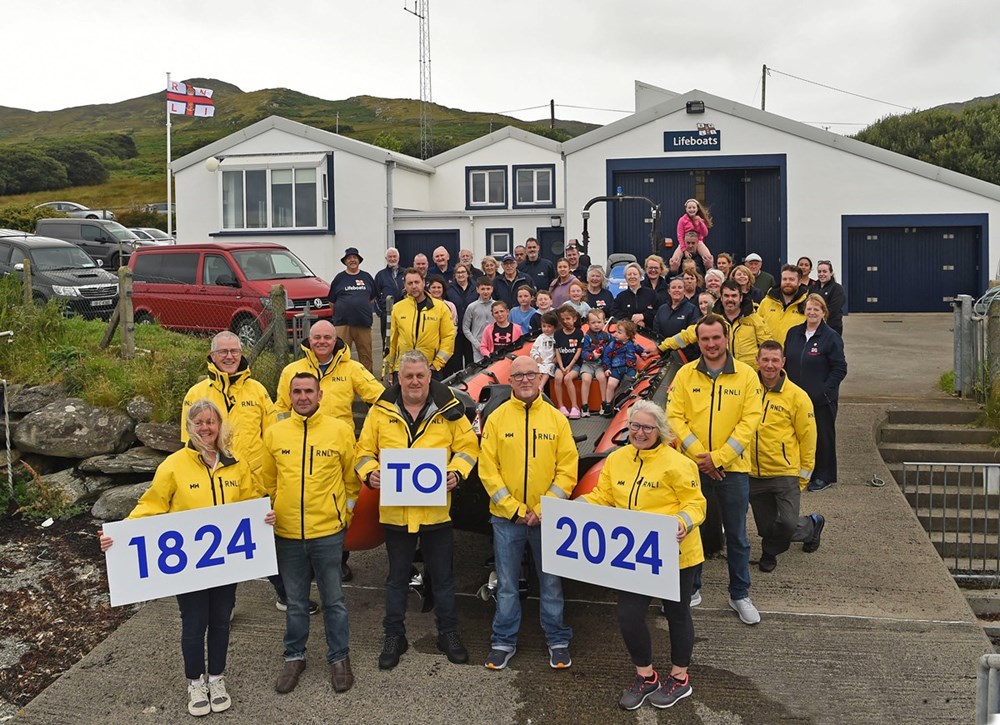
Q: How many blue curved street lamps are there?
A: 0